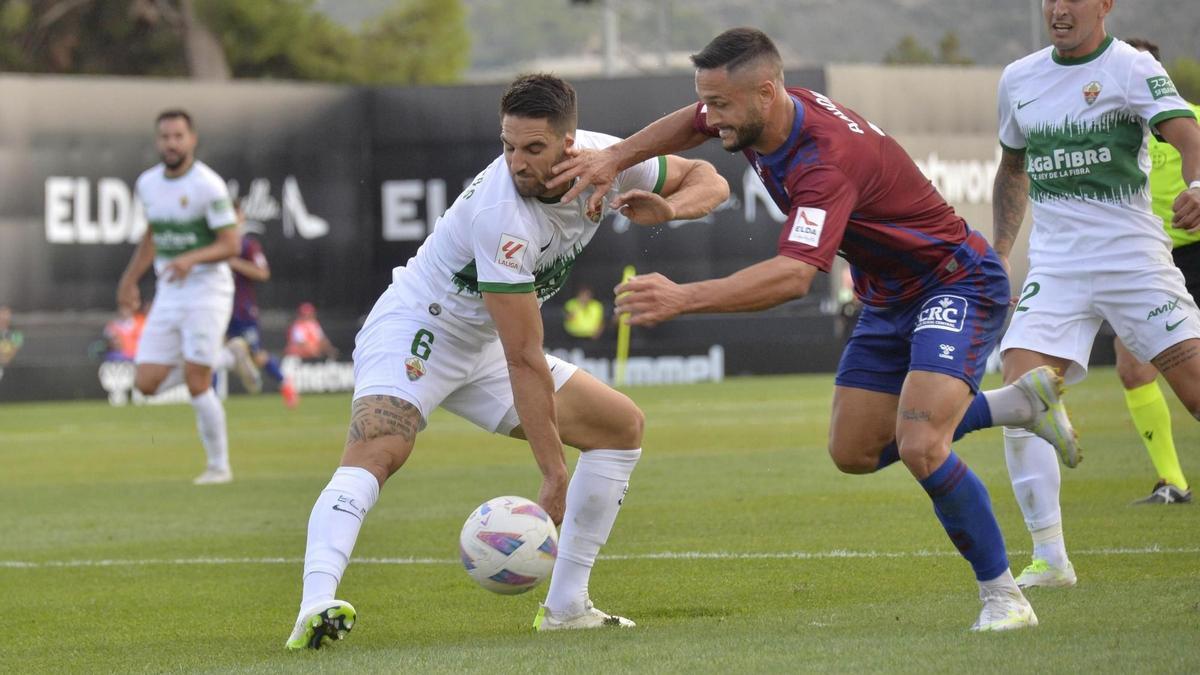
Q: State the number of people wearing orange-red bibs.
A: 2